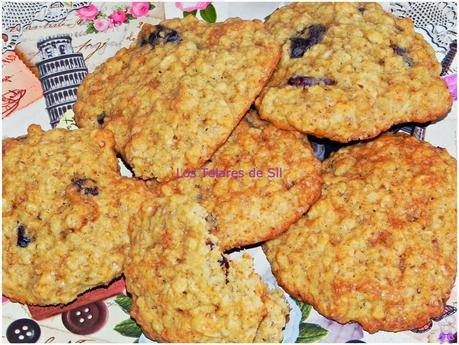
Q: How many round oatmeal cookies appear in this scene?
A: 6